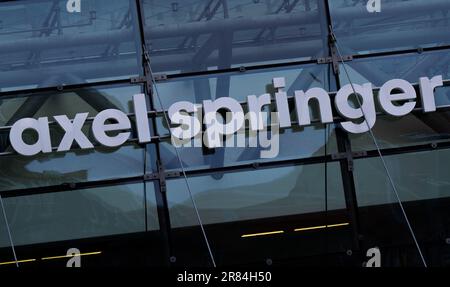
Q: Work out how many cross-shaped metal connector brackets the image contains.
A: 4